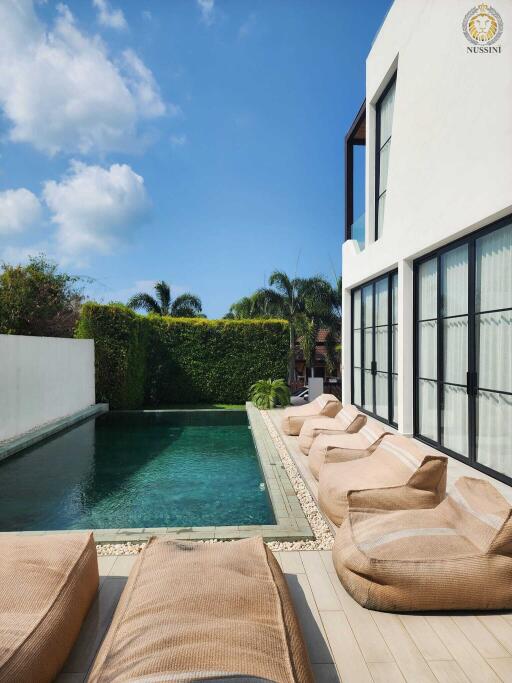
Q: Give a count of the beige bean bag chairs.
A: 7